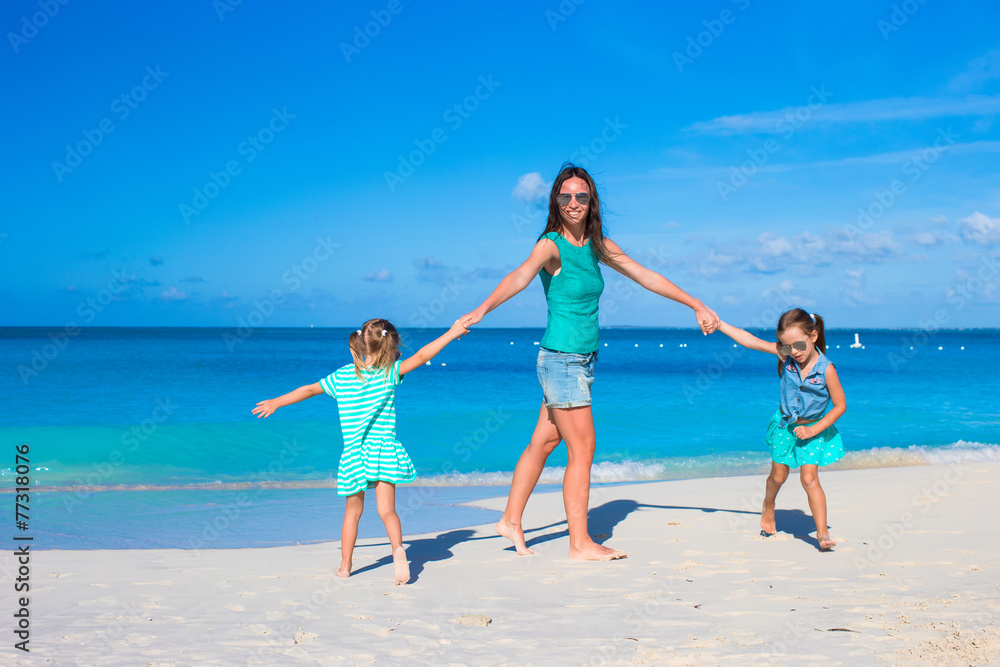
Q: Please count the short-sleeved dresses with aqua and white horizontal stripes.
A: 1